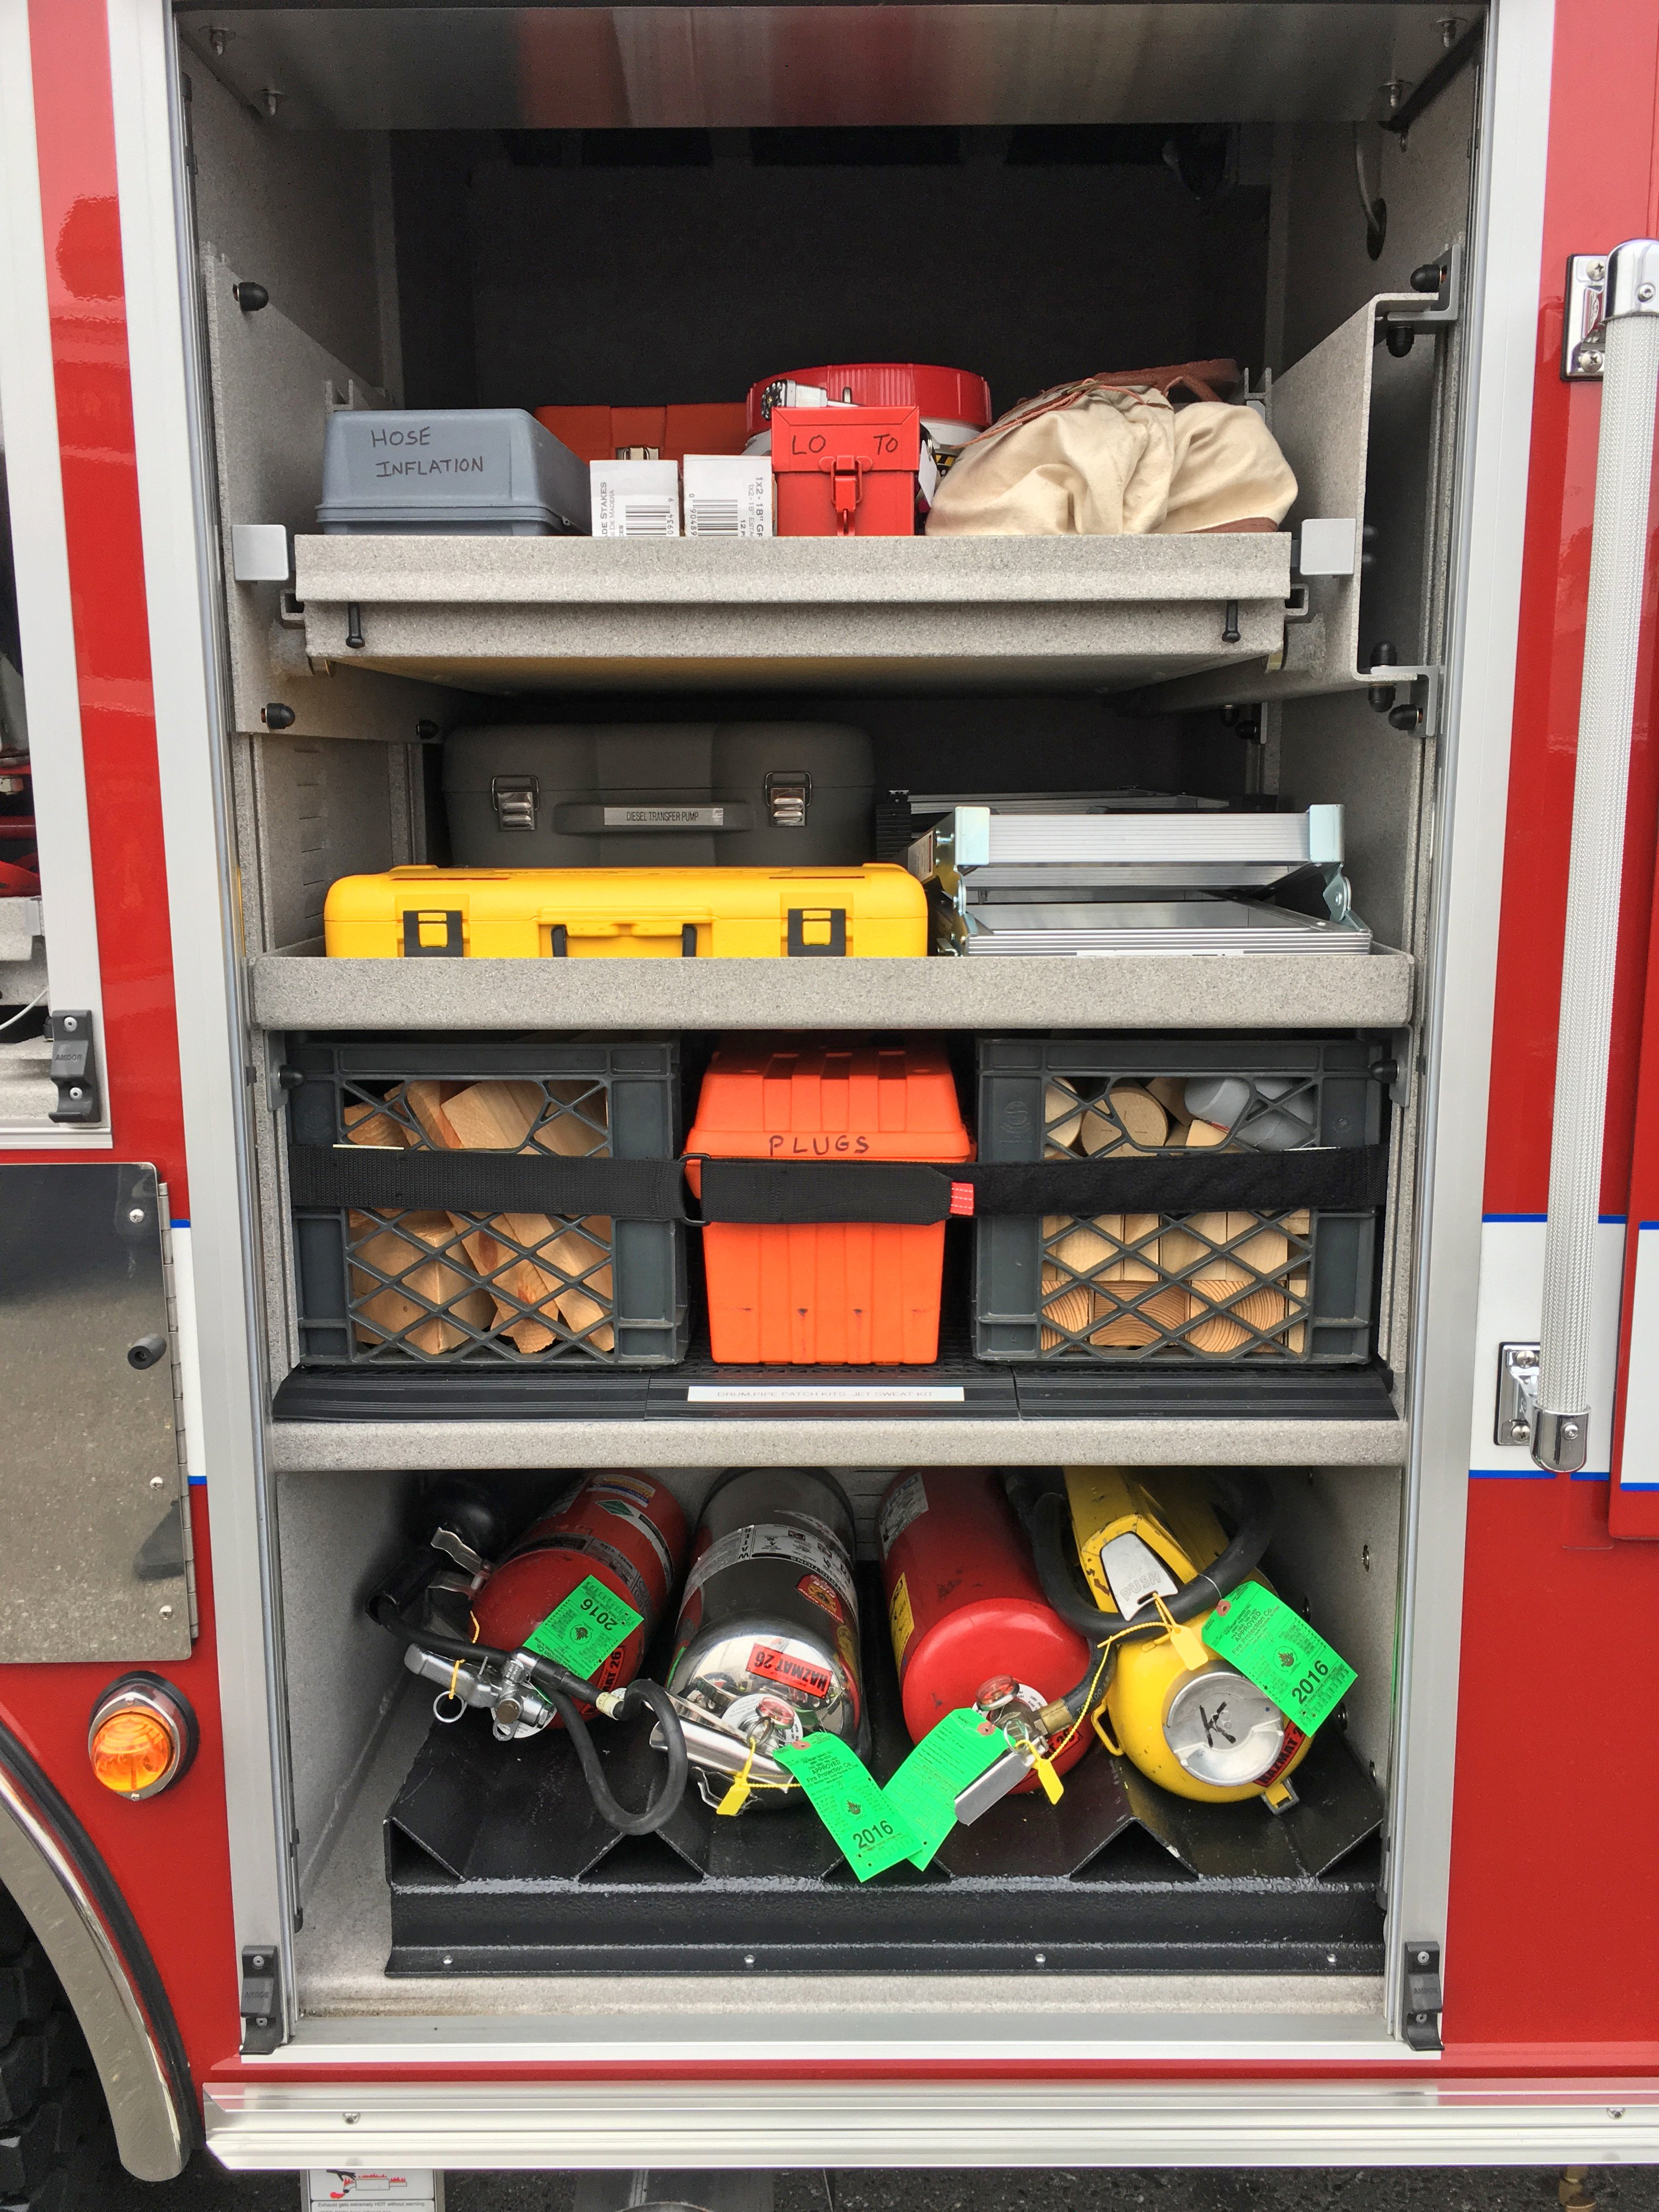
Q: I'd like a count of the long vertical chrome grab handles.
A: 1